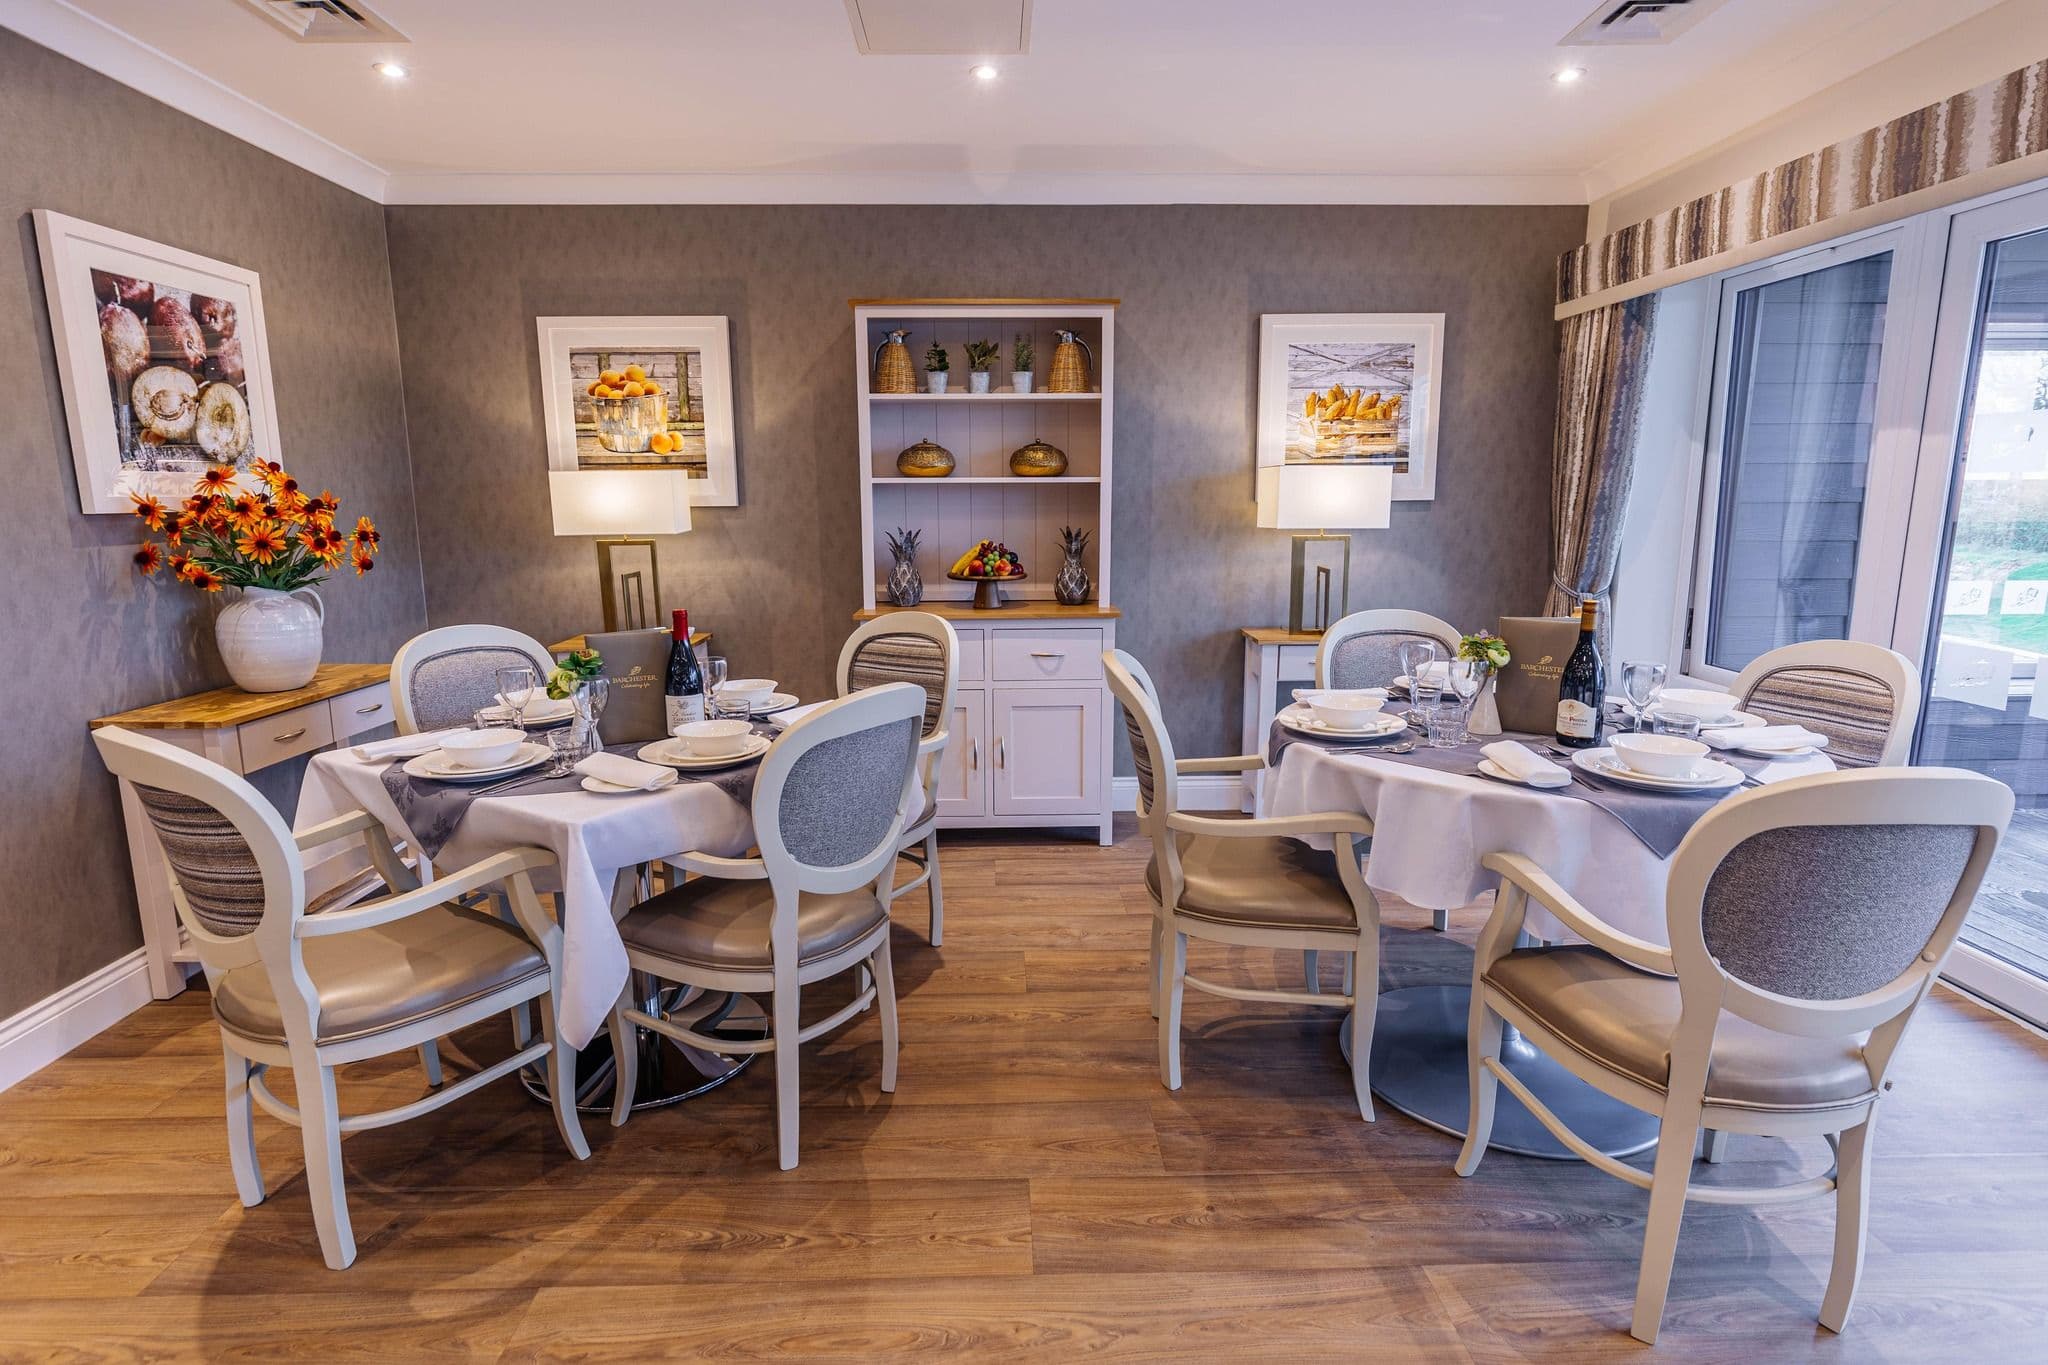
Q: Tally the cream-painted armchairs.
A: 8